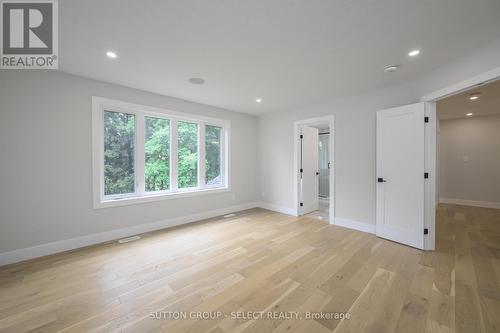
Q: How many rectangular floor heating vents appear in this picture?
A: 2